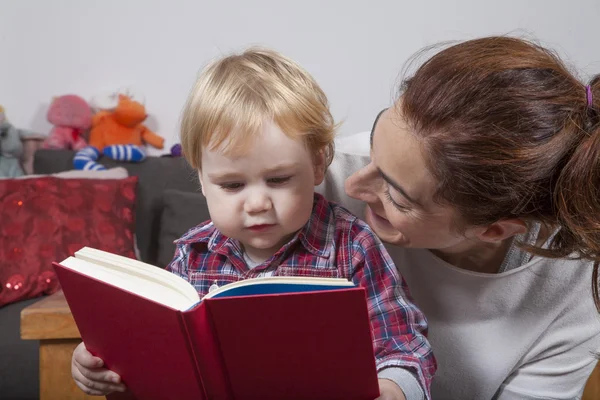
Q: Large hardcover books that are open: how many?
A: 1